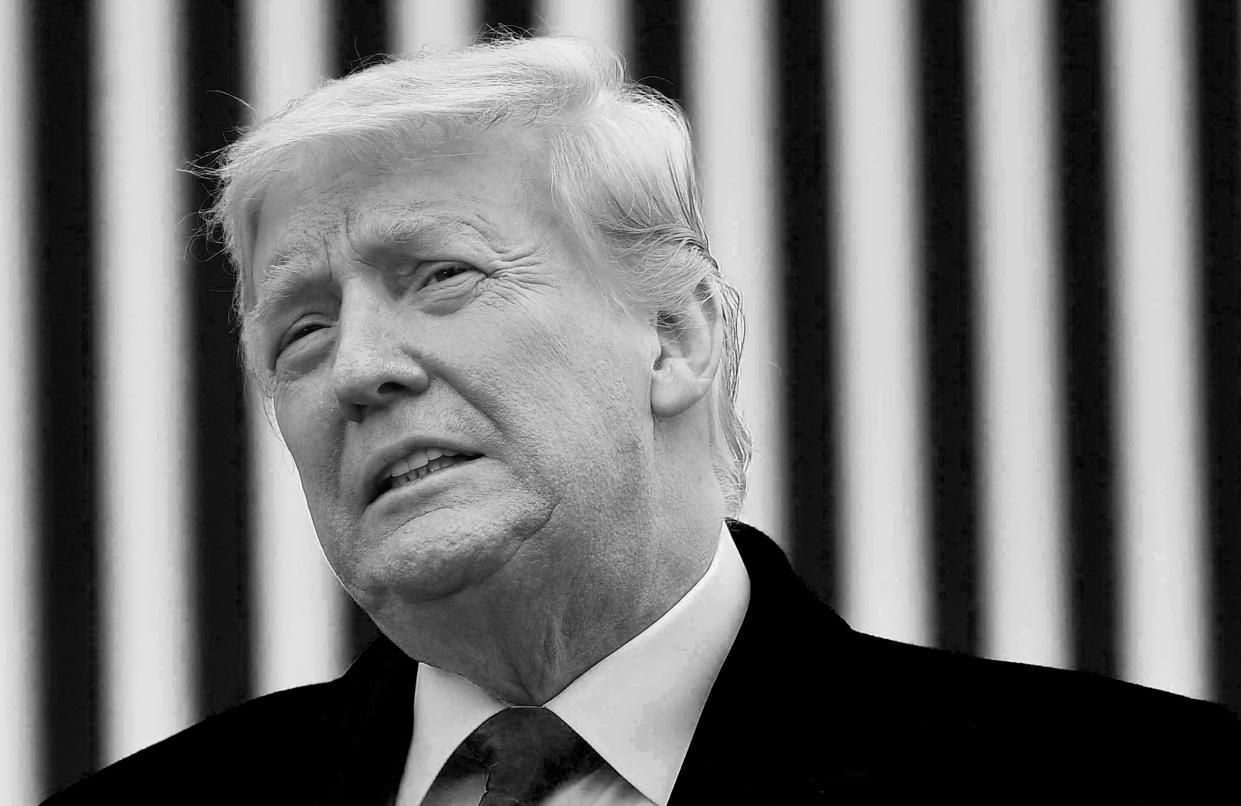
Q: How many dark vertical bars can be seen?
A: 9